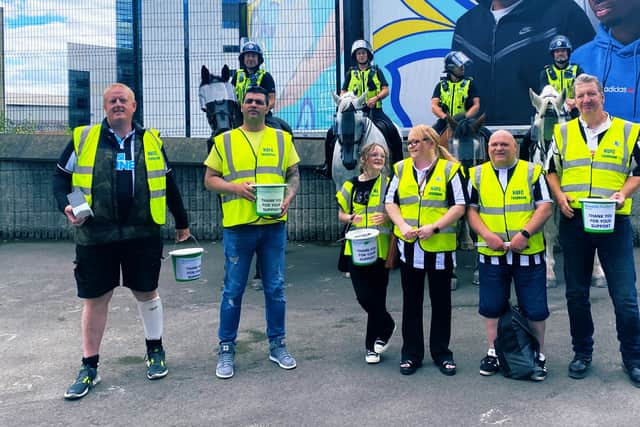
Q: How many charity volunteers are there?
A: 6